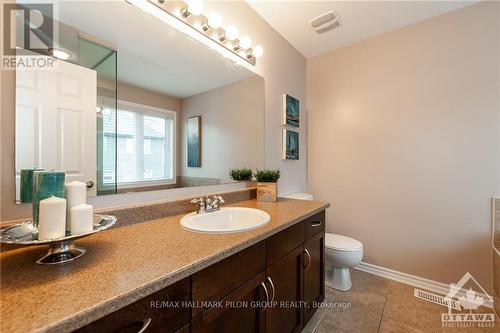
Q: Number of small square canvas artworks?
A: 2